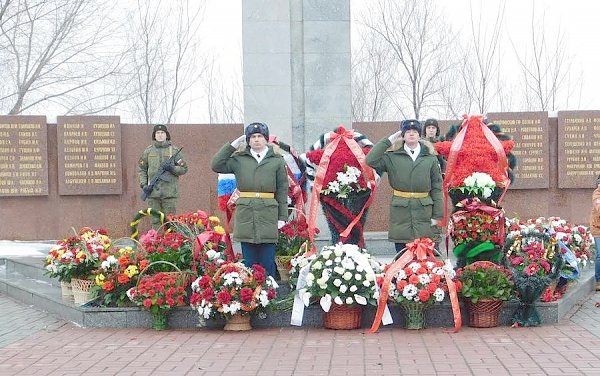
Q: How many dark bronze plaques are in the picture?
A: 4